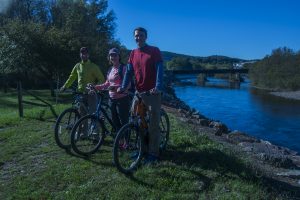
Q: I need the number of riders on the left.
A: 3